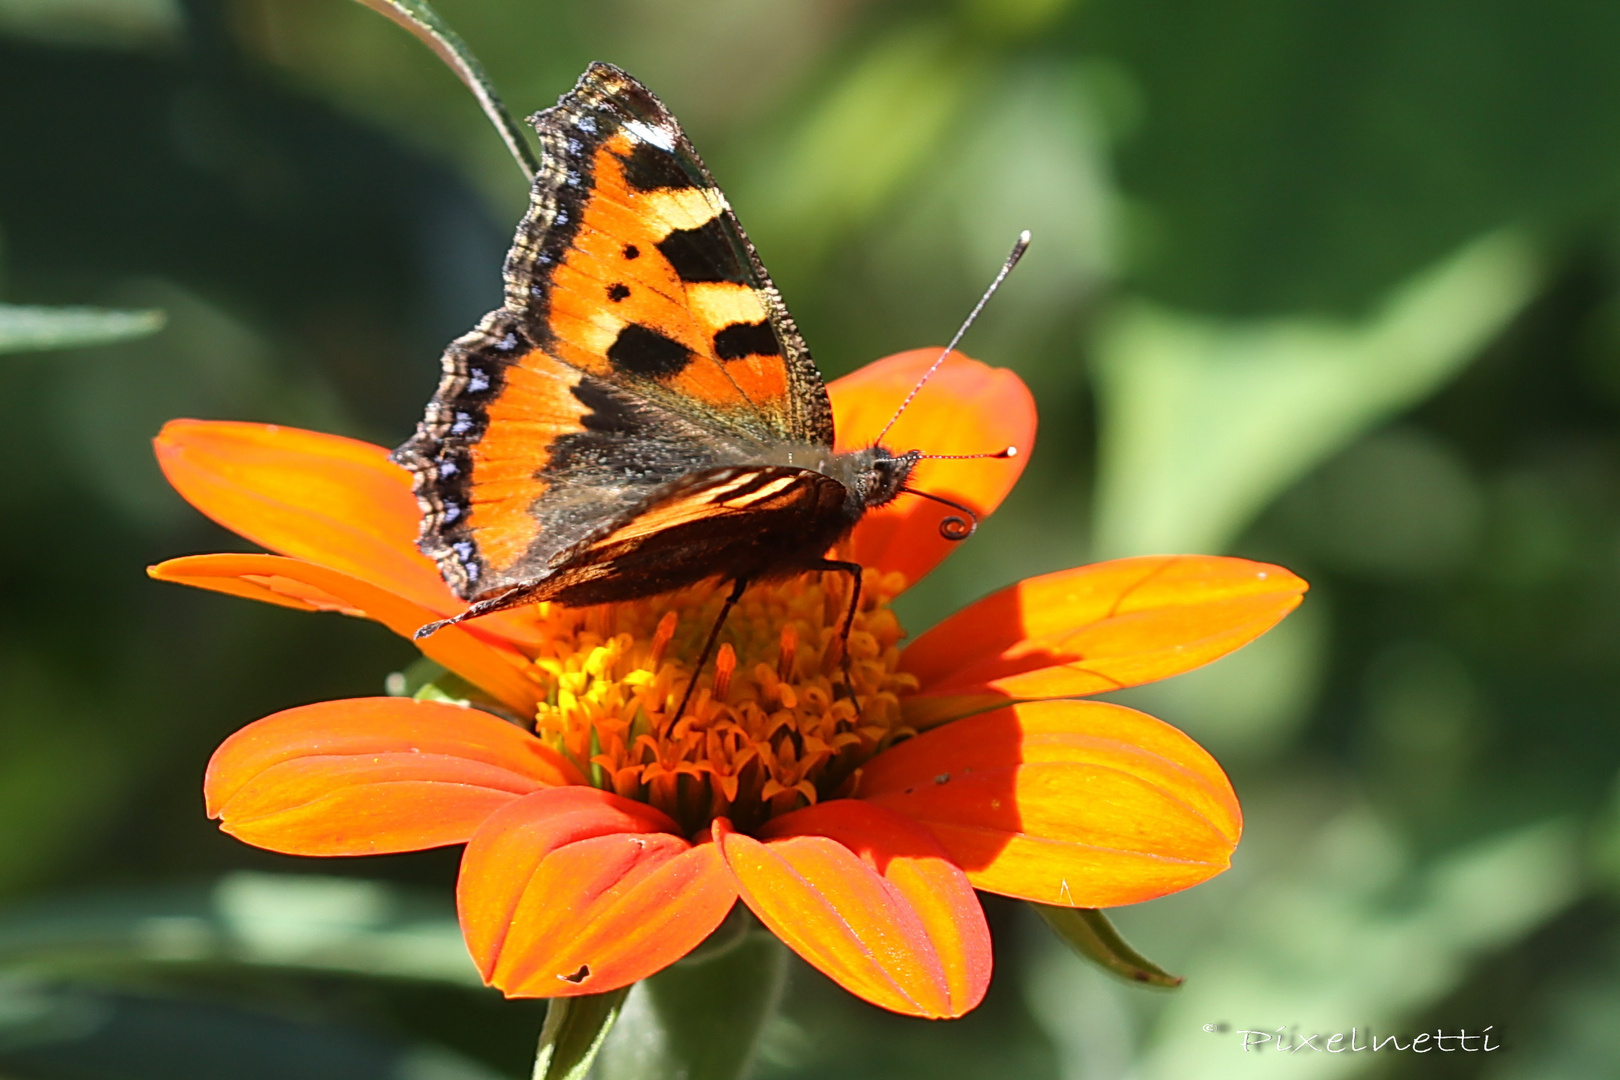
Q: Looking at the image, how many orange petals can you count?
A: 8